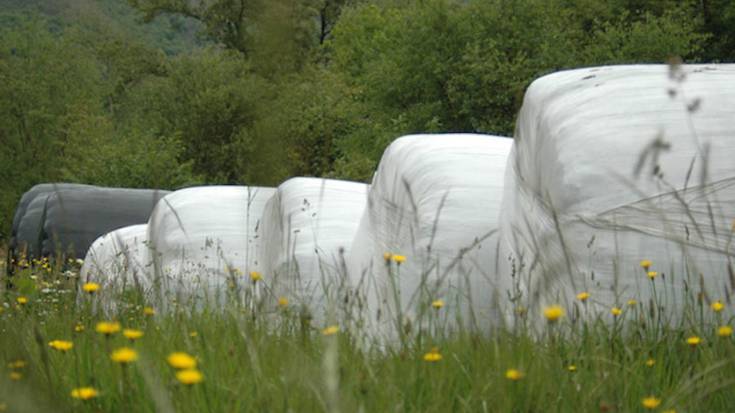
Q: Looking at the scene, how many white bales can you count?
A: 5